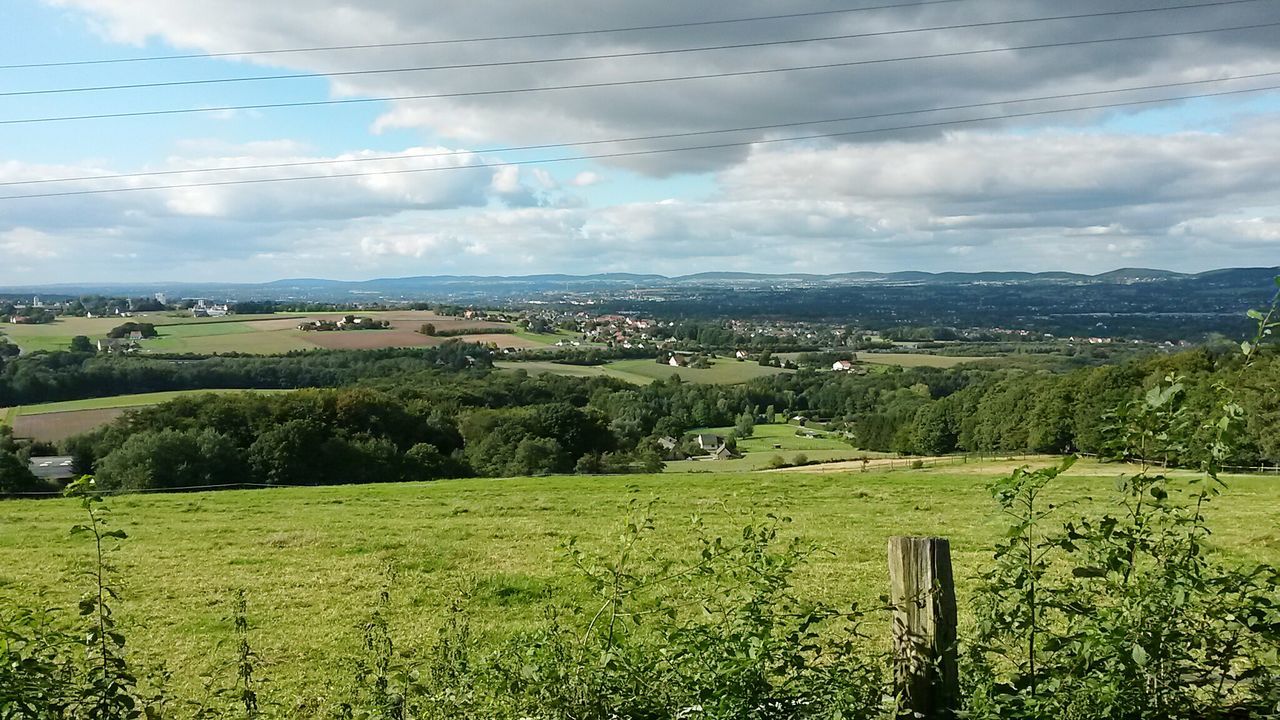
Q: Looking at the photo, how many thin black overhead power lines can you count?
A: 5